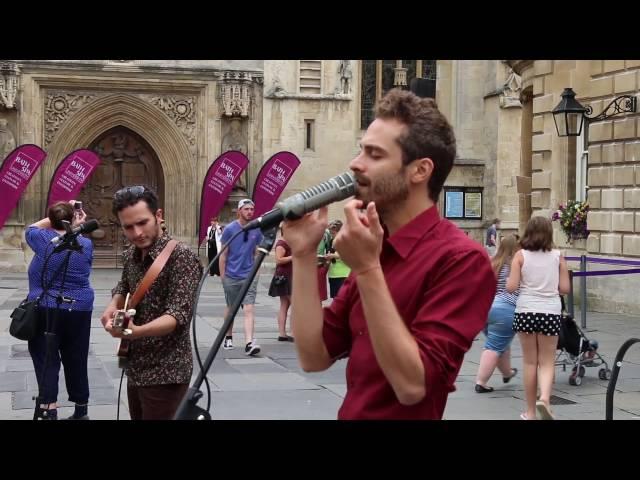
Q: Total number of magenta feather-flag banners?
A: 4